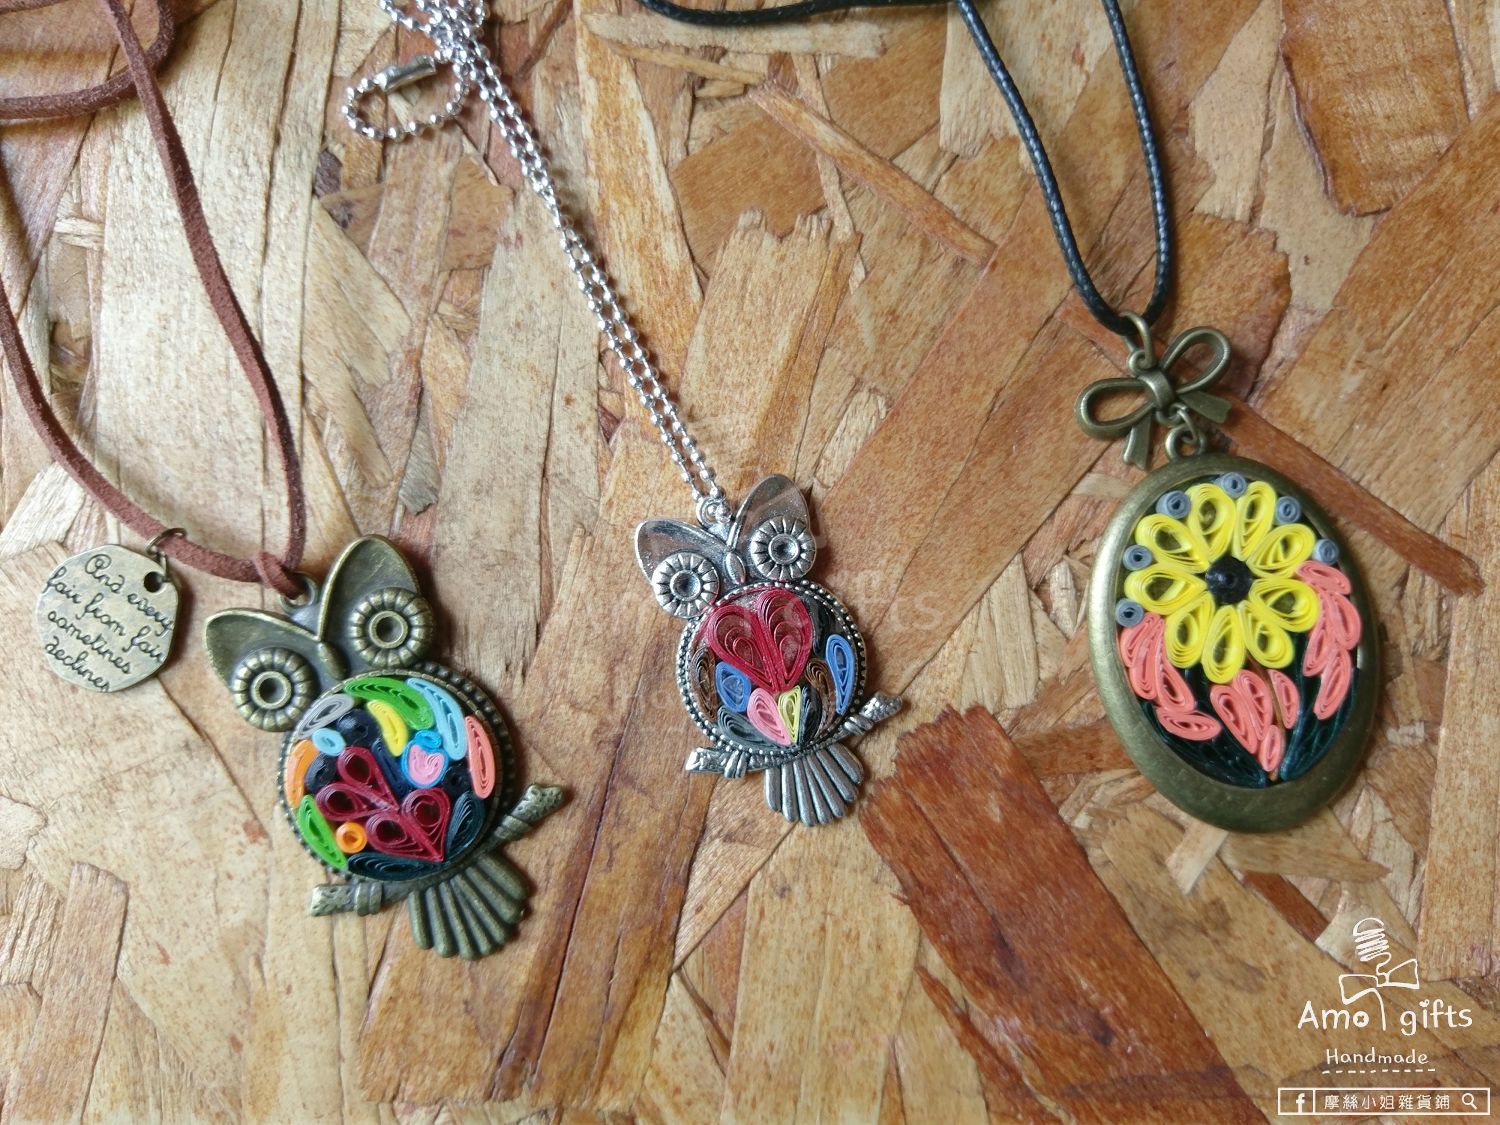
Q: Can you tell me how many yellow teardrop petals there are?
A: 9